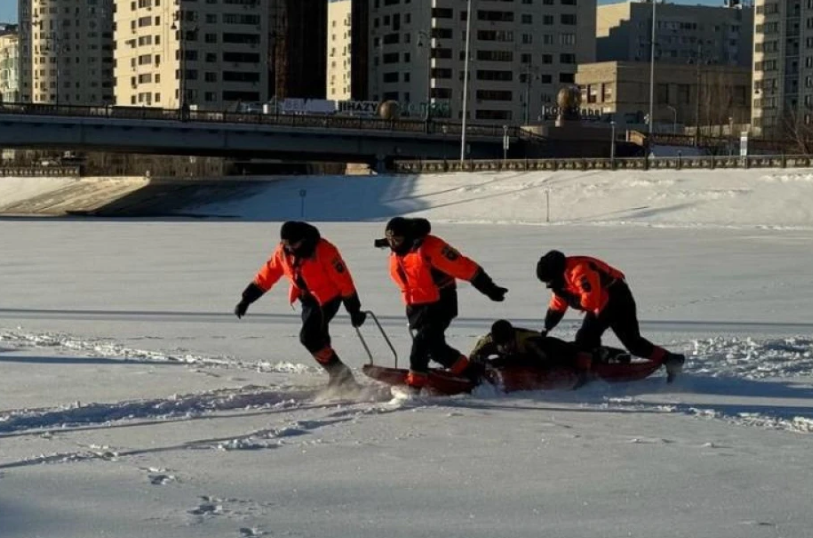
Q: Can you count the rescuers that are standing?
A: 3